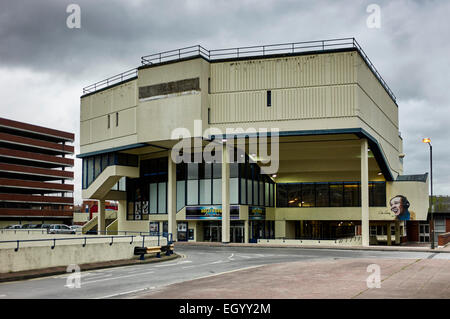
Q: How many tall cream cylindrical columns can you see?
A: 3